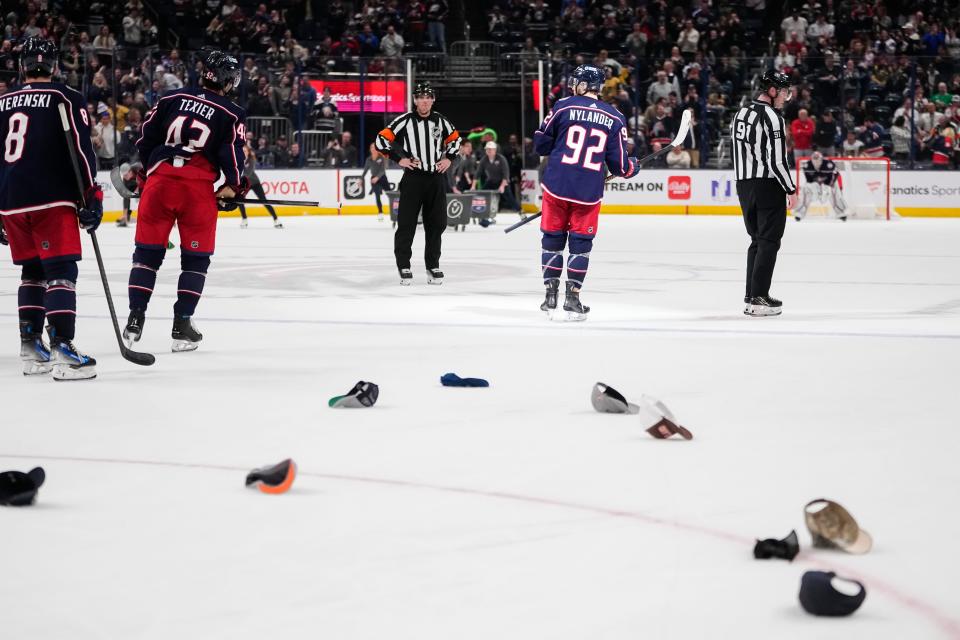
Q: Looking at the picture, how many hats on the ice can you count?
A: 9